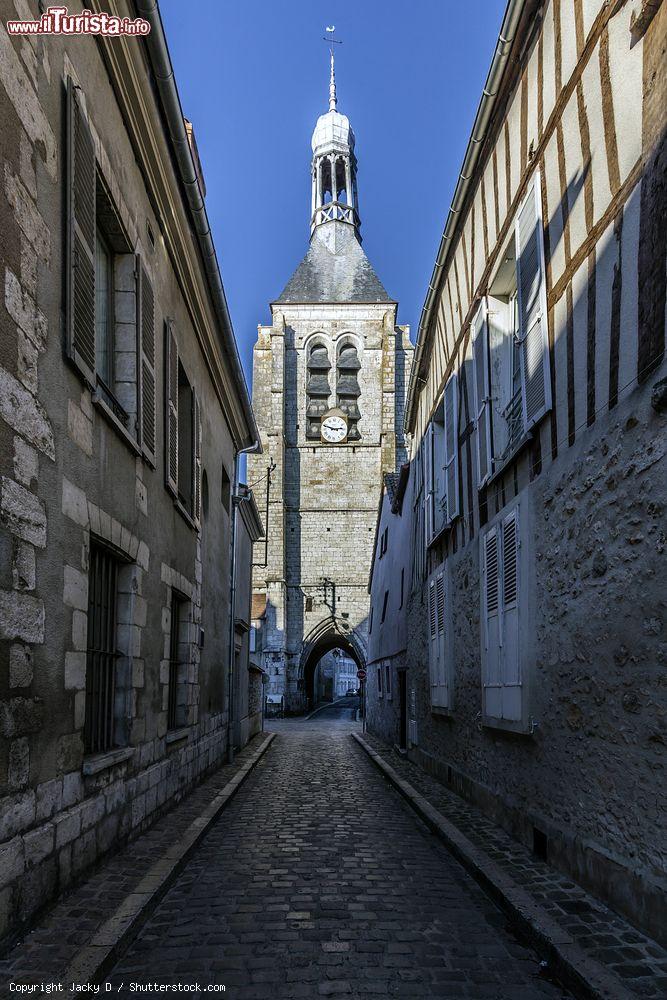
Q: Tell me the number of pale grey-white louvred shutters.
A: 8